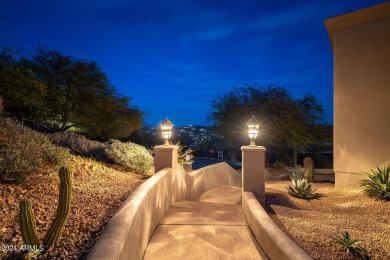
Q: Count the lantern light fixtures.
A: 2